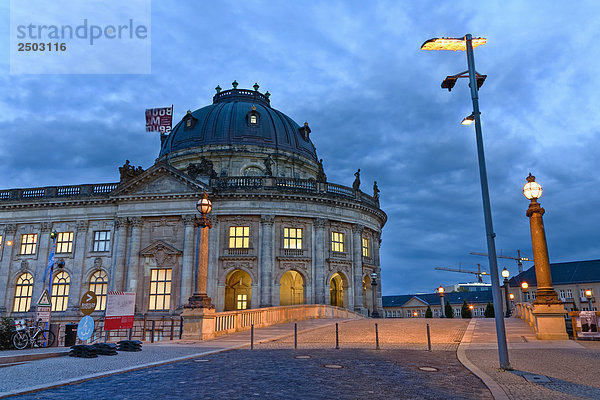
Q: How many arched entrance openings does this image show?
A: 4